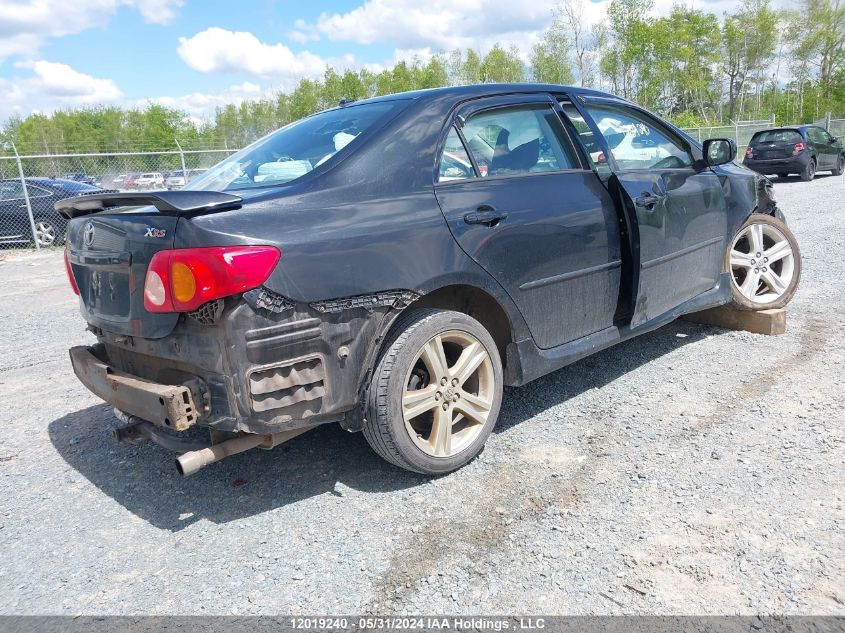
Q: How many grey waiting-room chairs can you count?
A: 0